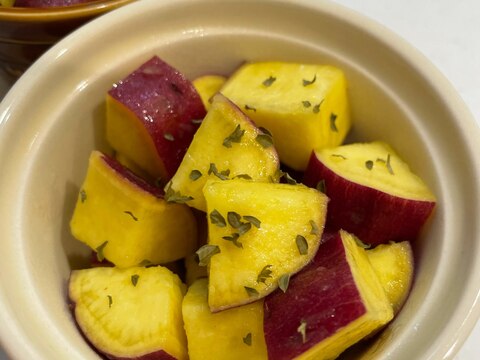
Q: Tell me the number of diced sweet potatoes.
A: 11